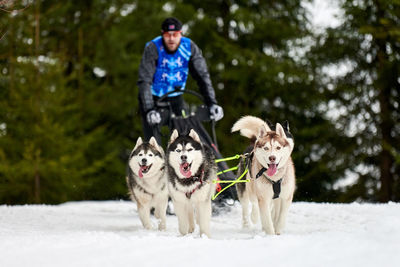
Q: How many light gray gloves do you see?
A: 2